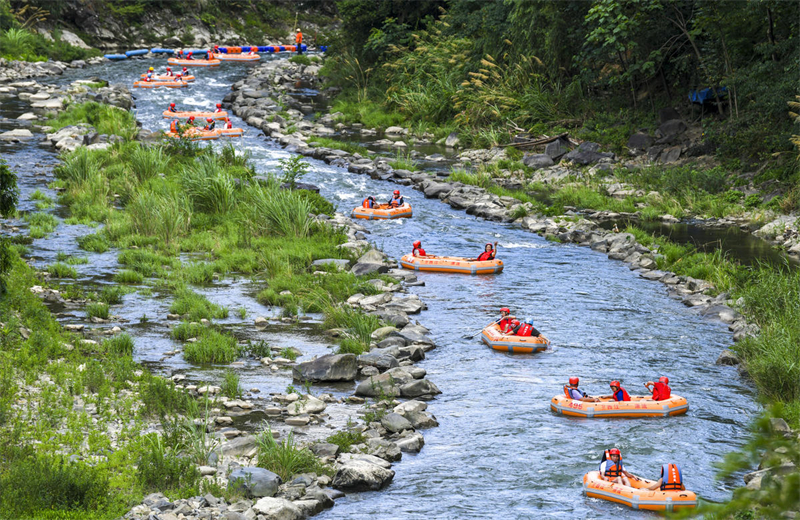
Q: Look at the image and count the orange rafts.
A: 12